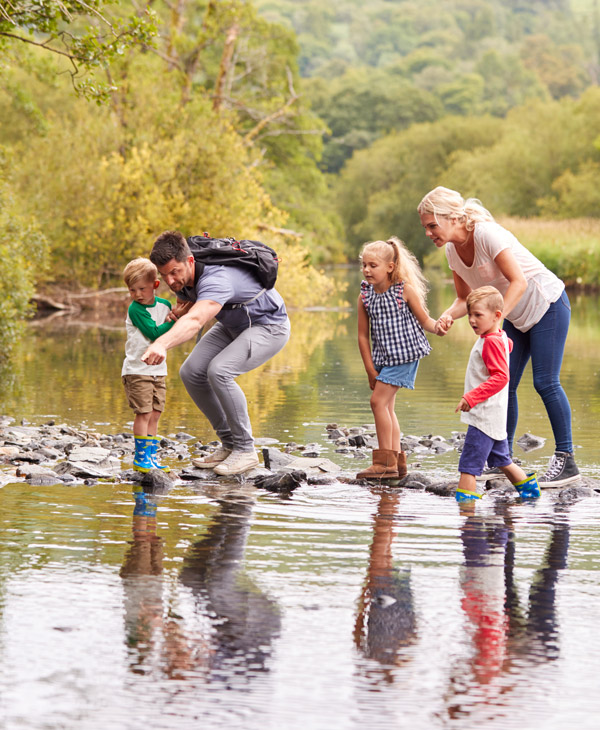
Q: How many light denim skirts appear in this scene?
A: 1